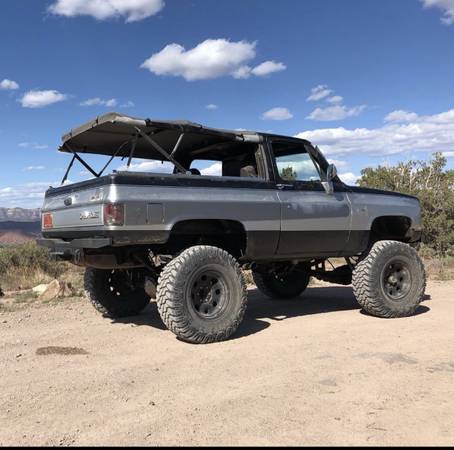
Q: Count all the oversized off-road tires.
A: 4